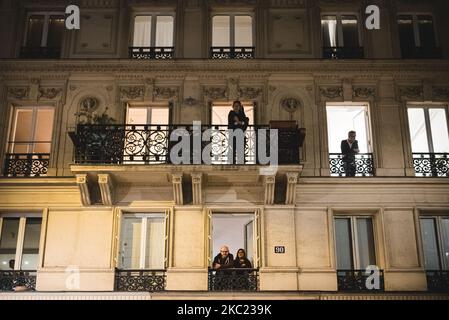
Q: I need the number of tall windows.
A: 15